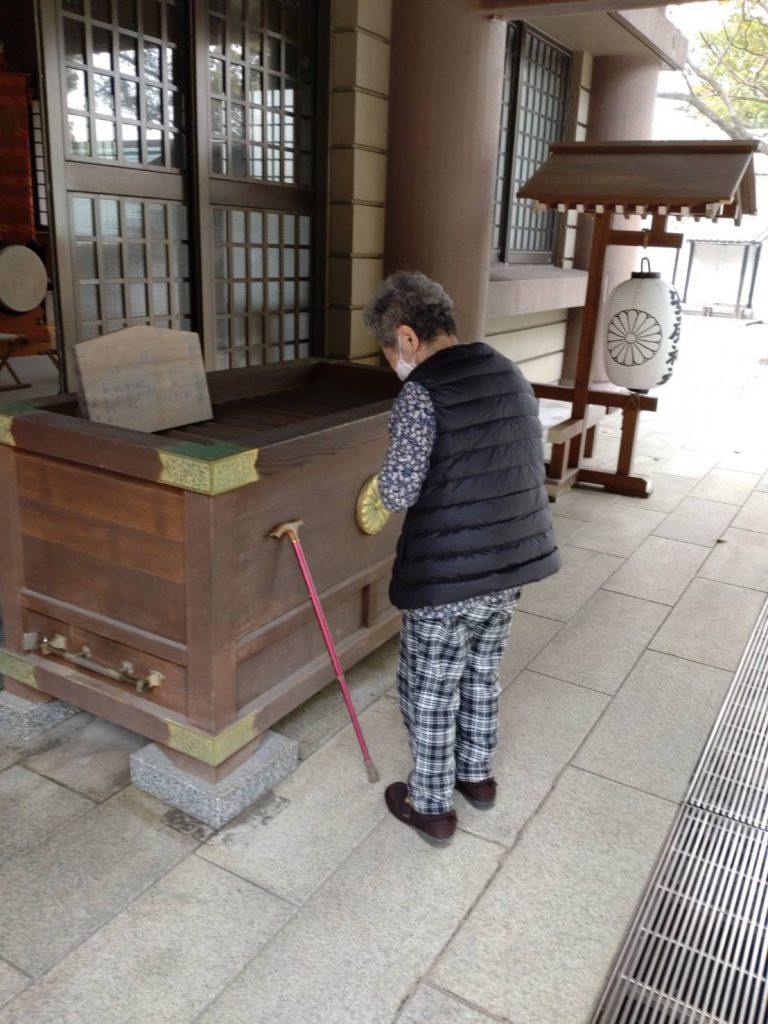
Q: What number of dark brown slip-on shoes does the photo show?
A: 2